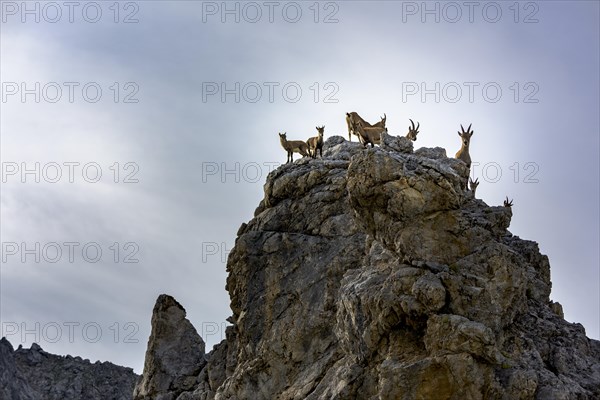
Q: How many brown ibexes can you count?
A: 8